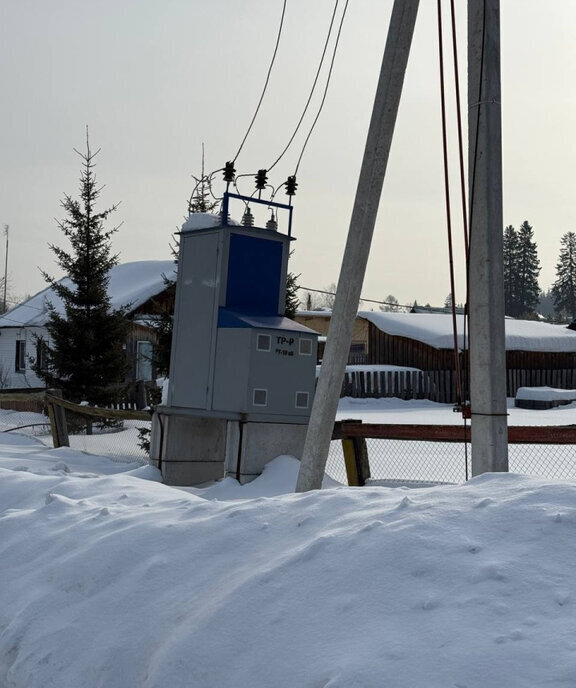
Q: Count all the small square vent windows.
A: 4